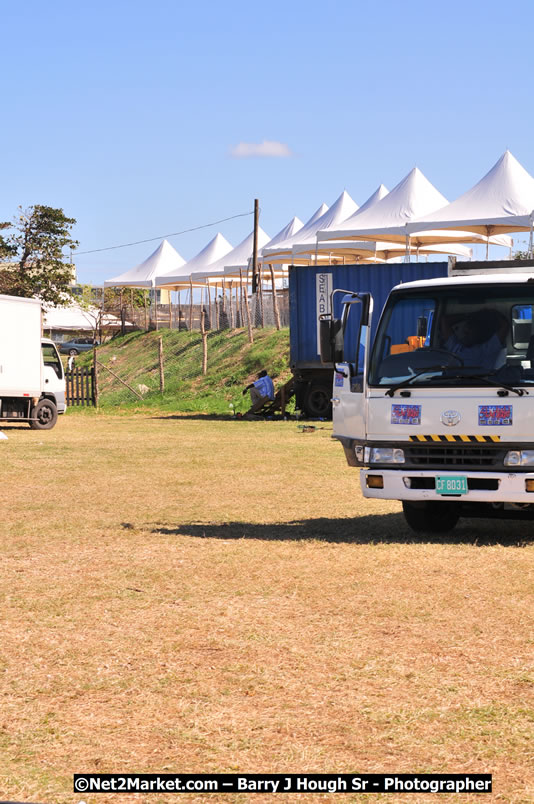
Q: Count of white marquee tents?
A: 9